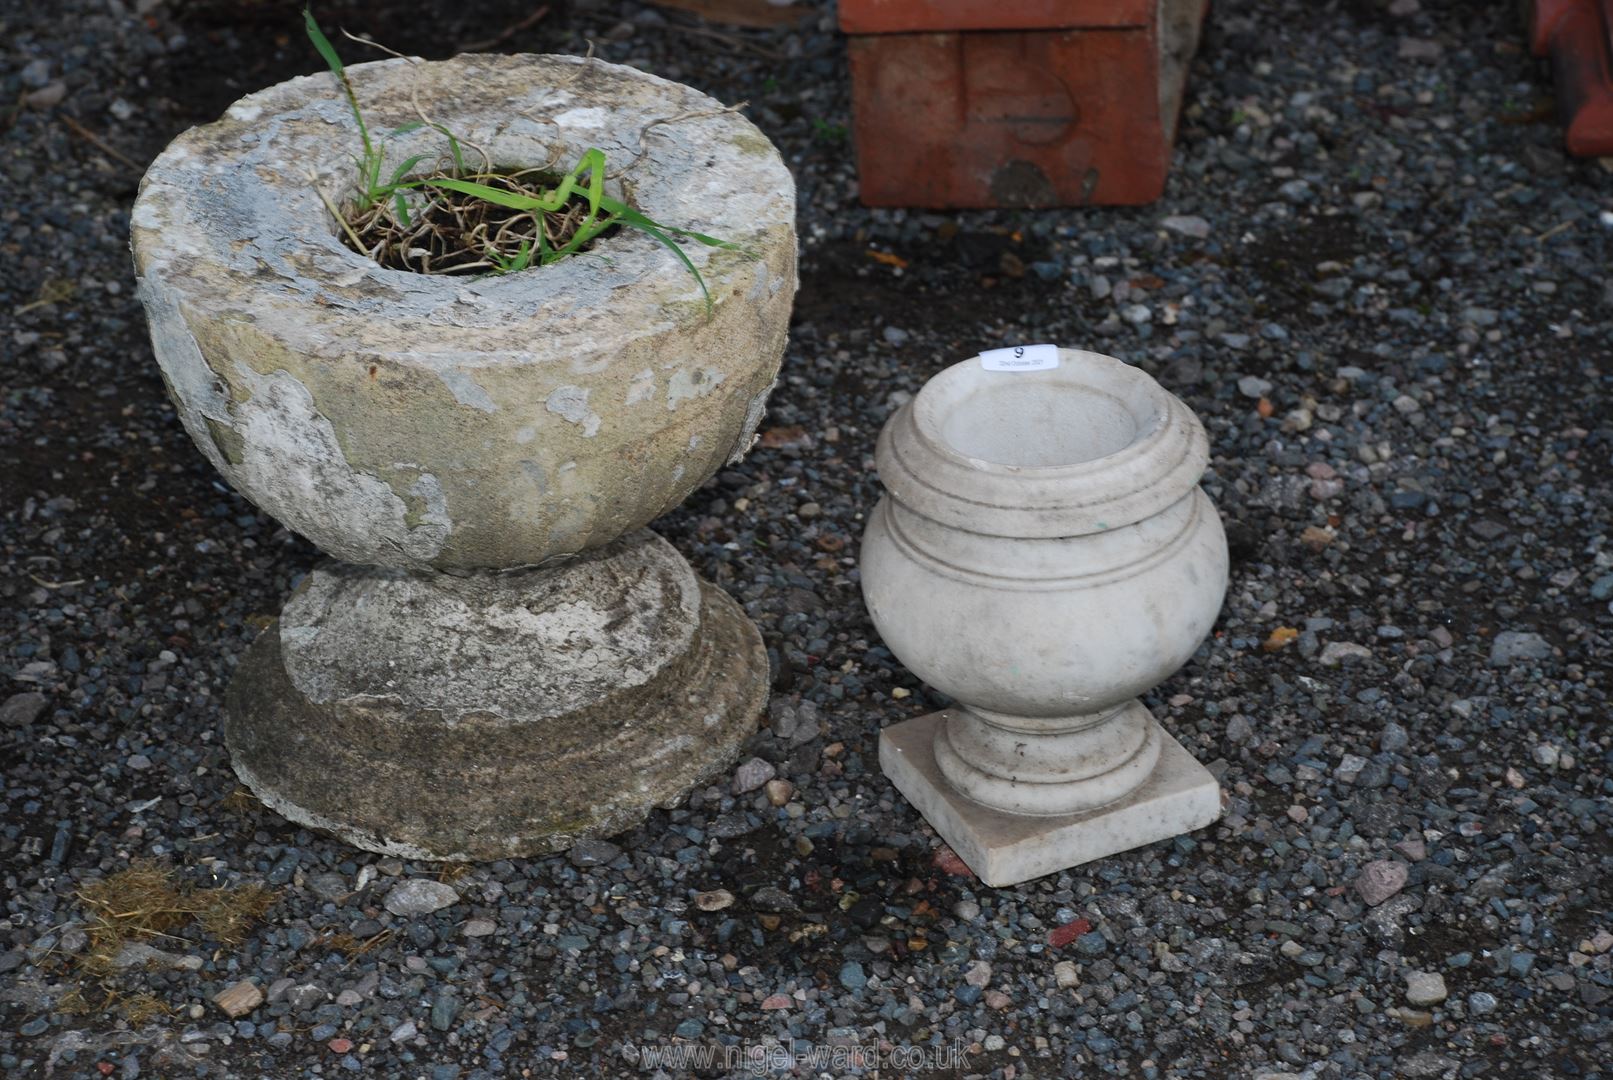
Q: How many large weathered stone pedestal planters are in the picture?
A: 1